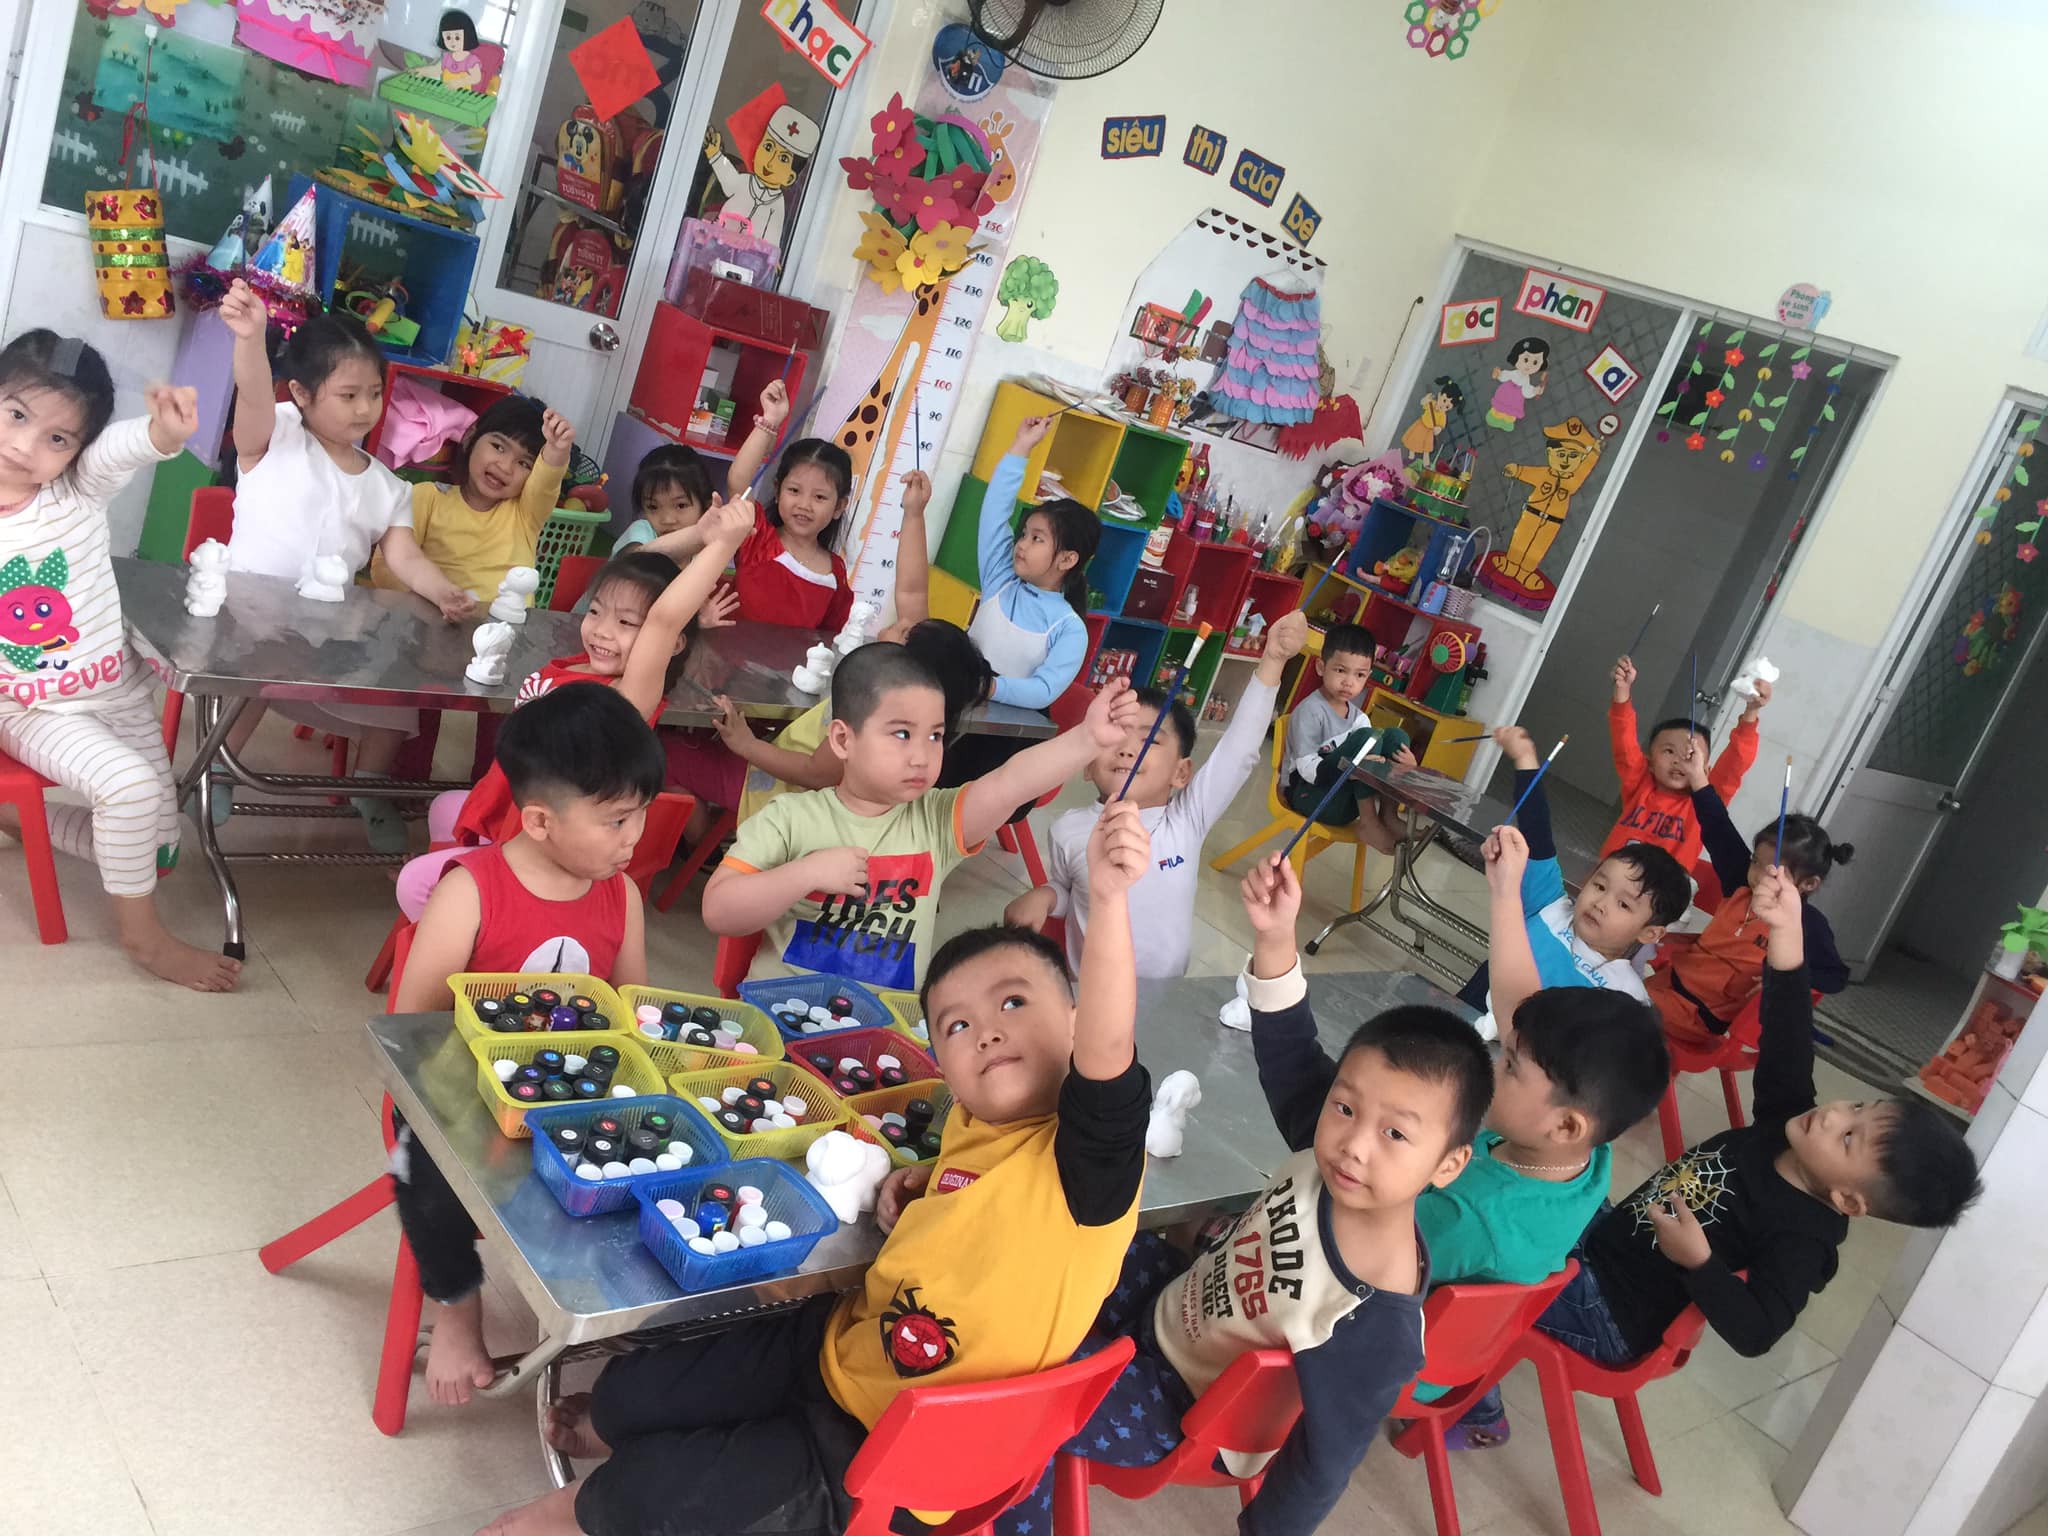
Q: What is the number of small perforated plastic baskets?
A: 10